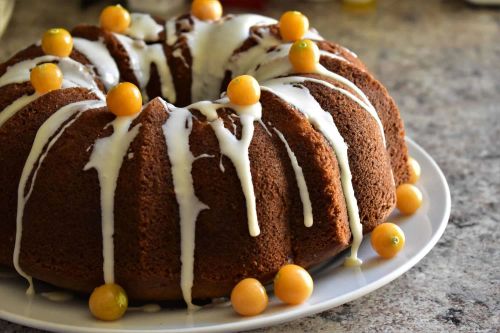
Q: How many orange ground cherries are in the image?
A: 14